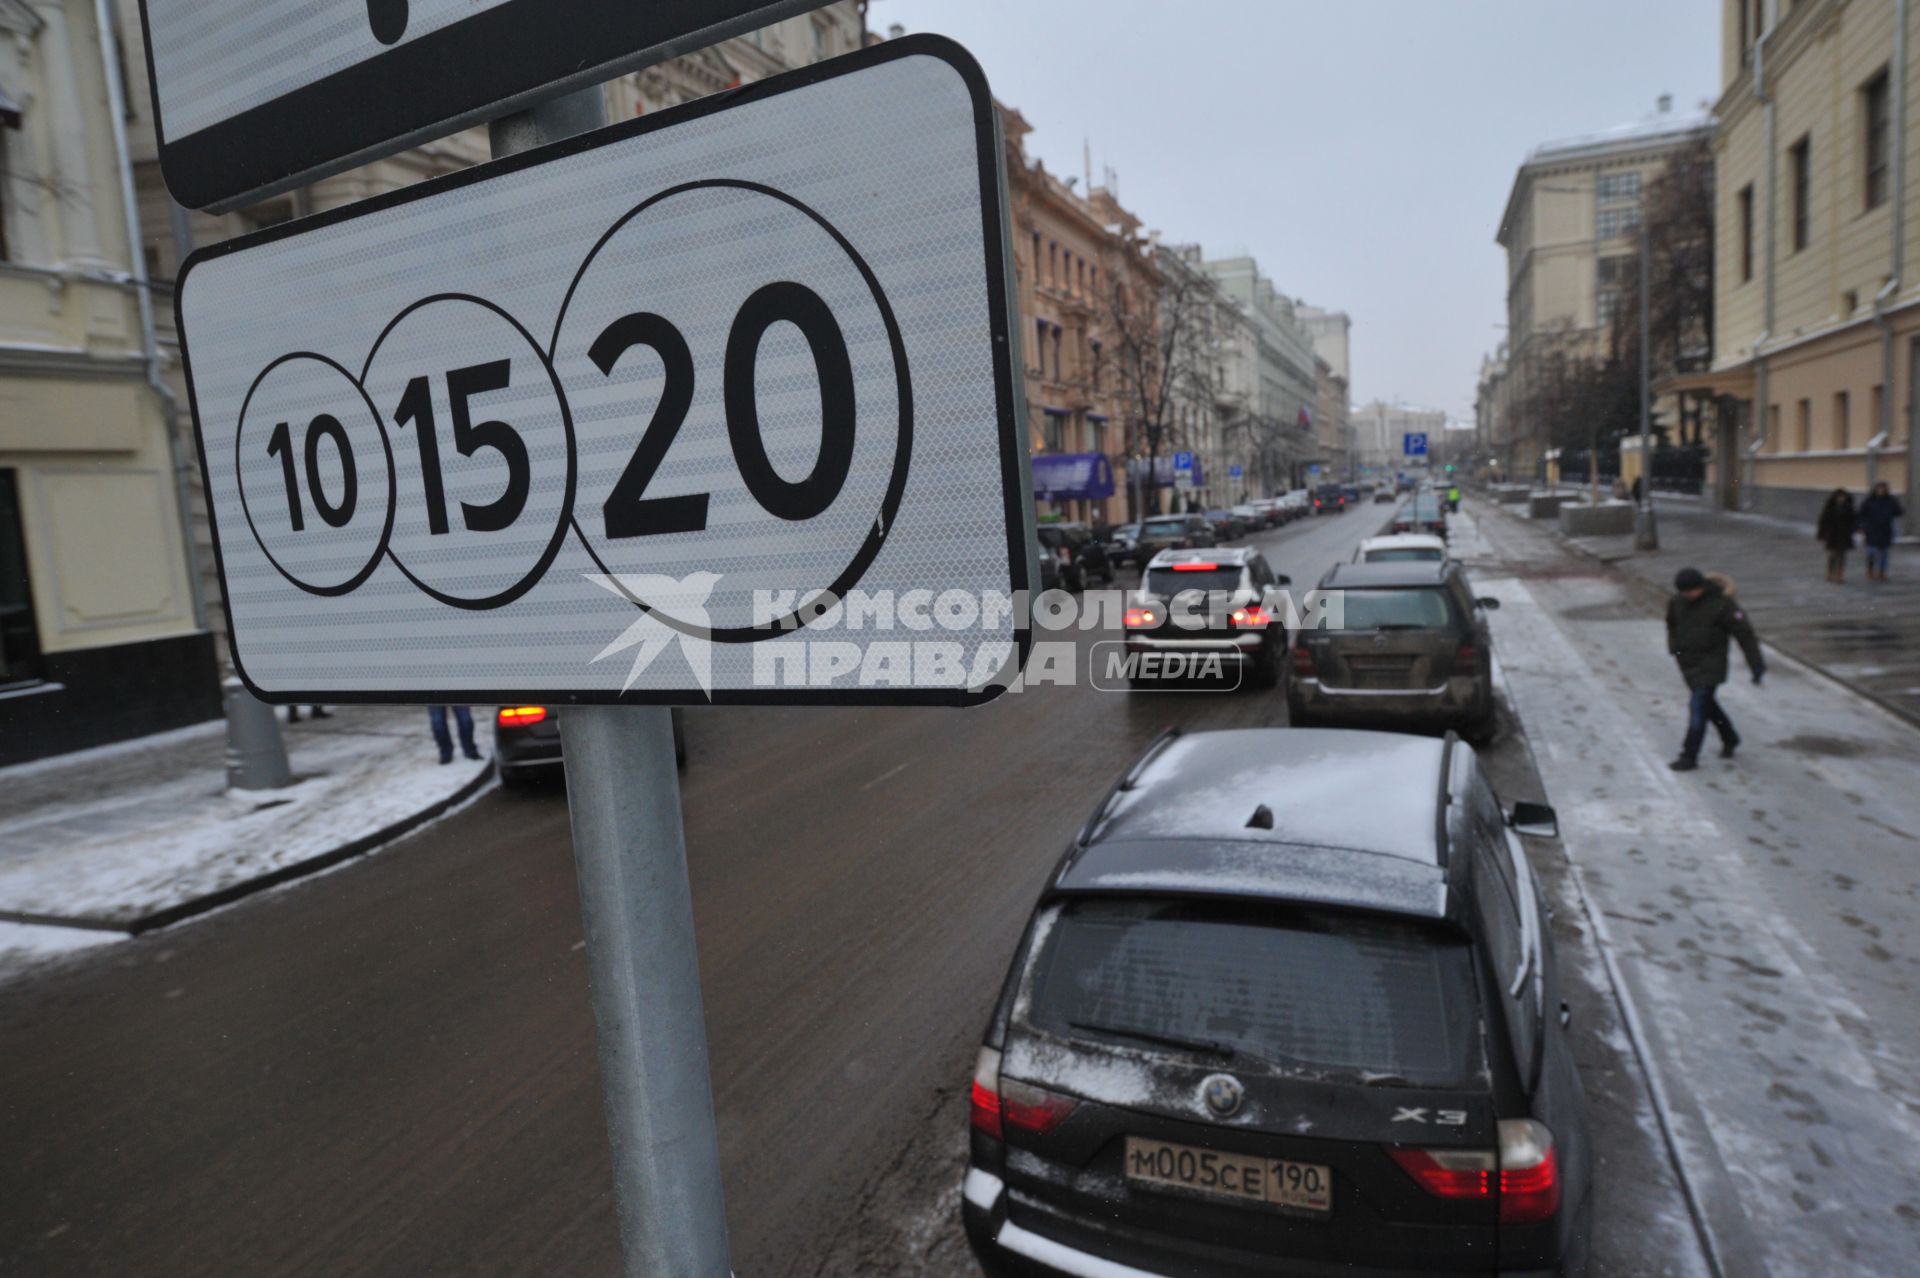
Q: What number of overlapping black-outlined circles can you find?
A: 3